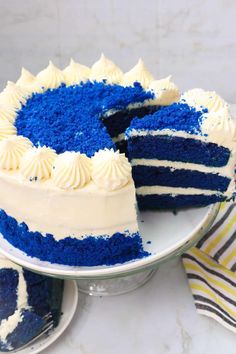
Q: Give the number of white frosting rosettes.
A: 15